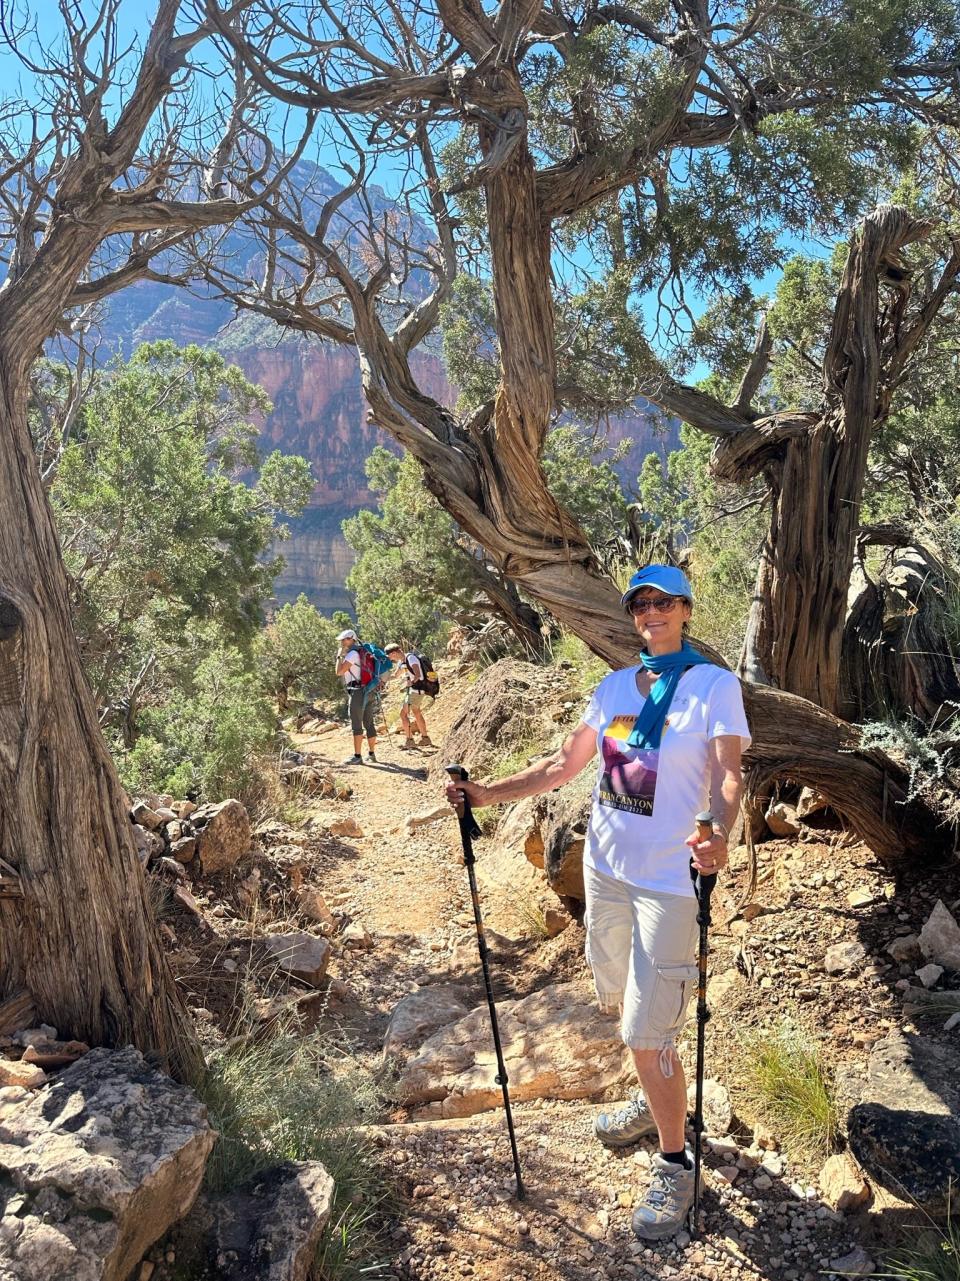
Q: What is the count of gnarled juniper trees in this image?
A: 3